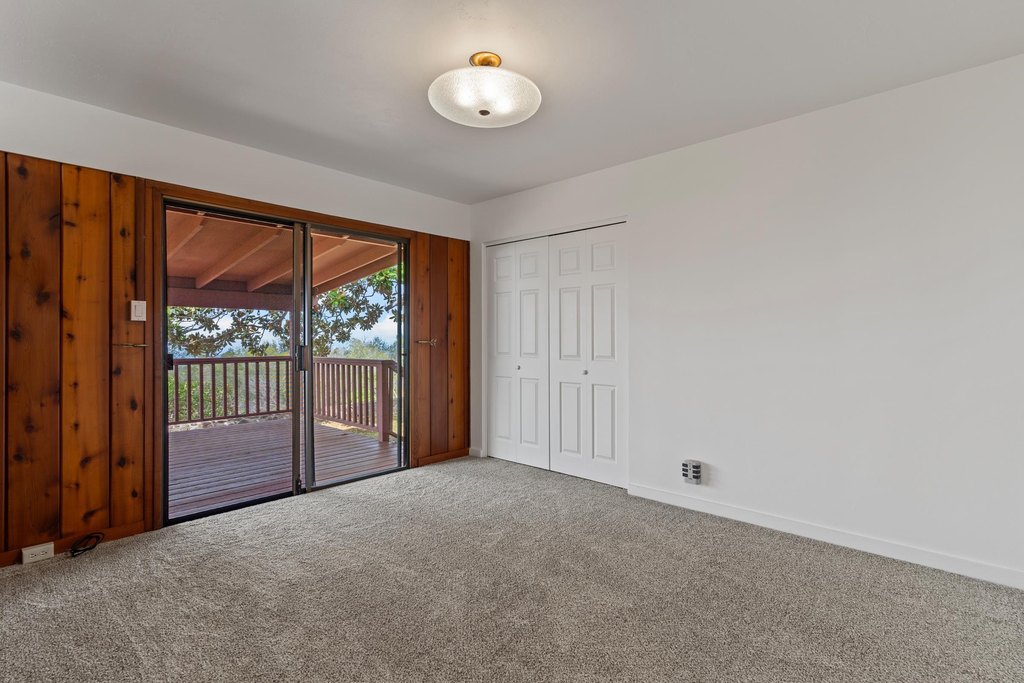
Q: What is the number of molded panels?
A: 12